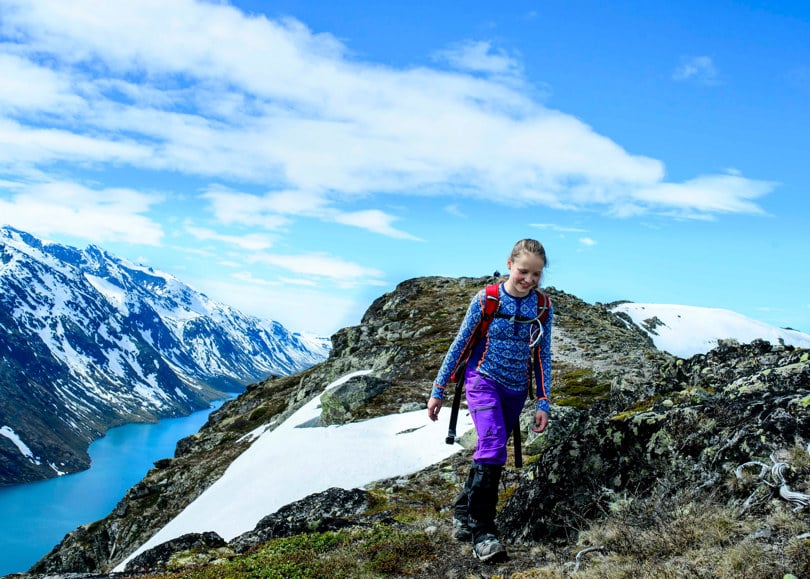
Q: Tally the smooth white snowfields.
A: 2